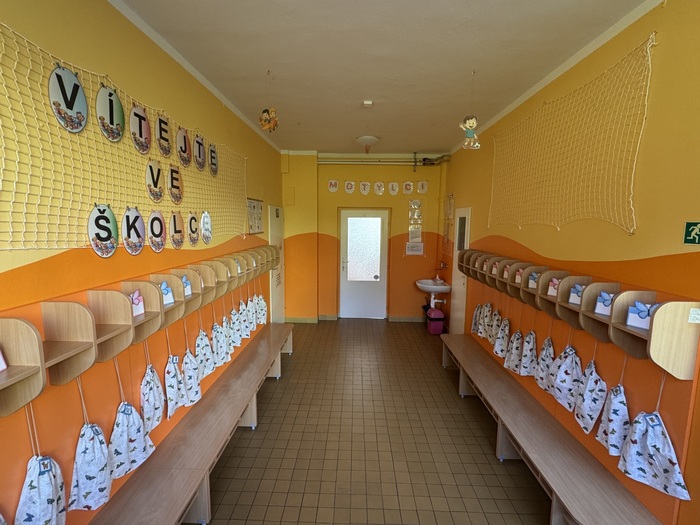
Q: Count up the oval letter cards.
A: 15